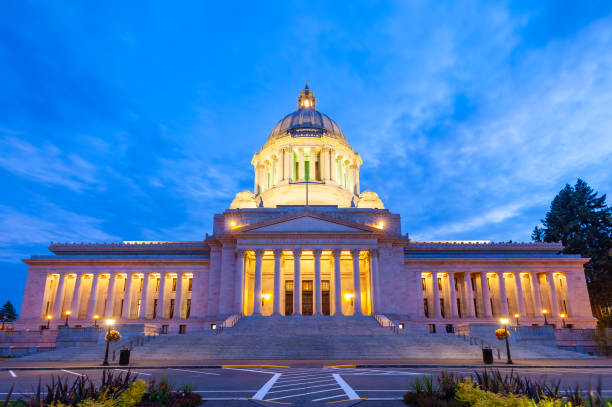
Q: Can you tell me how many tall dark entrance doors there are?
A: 3